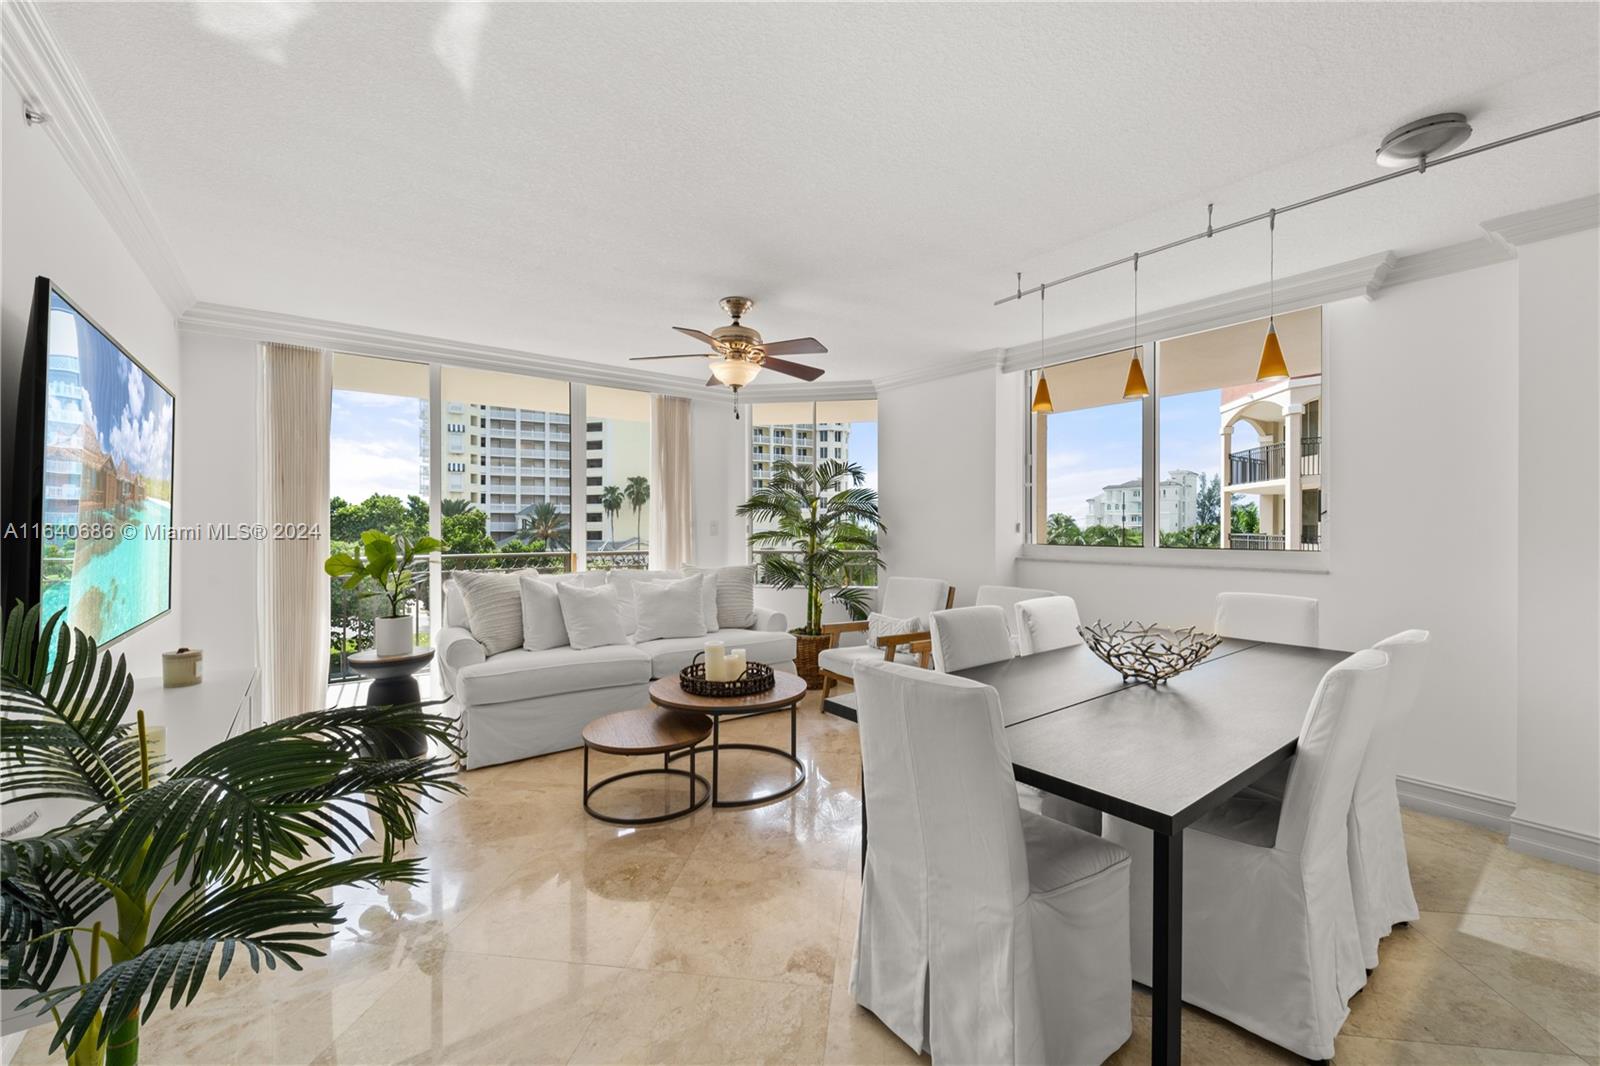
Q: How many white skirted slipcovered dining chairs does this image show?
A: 6